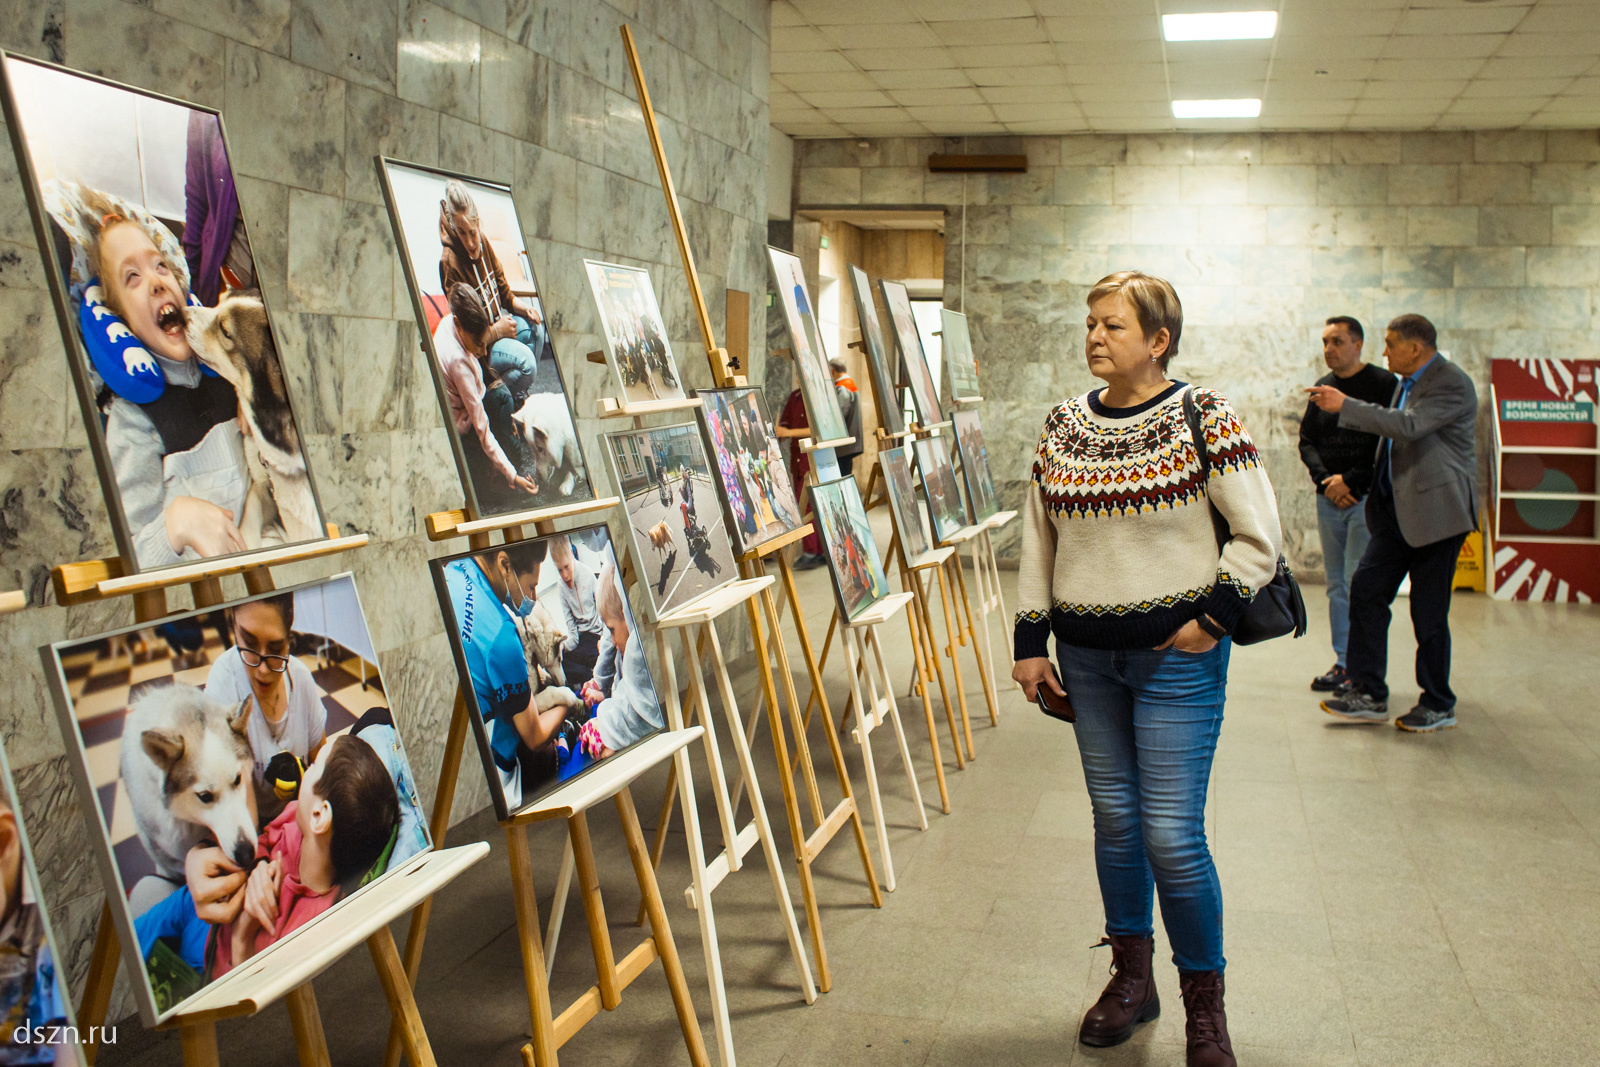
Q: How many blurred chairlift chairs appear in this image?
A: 0